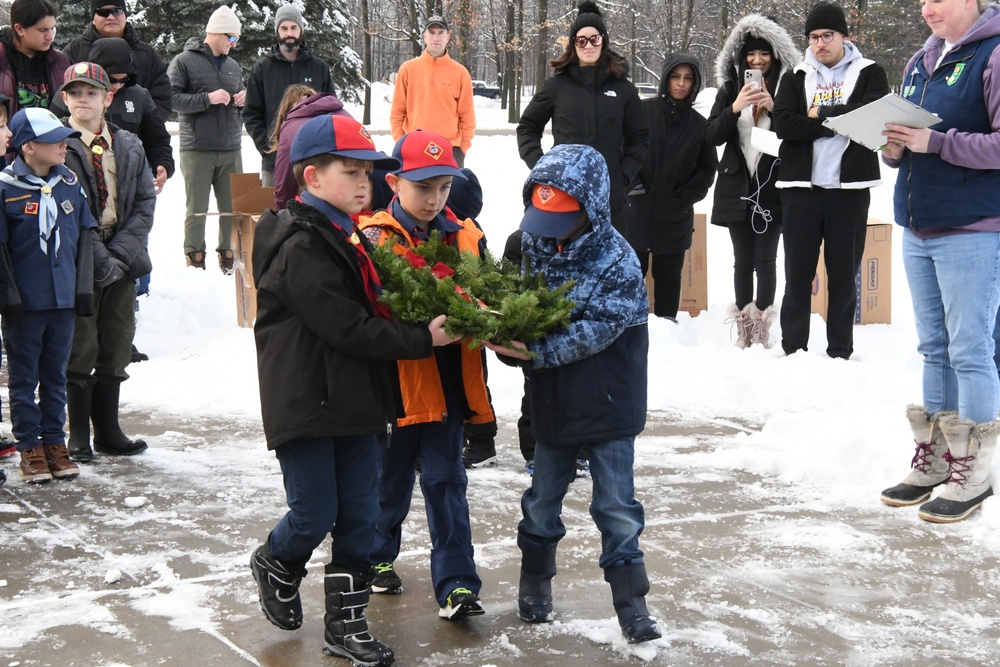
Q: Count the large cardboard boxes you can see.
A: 3